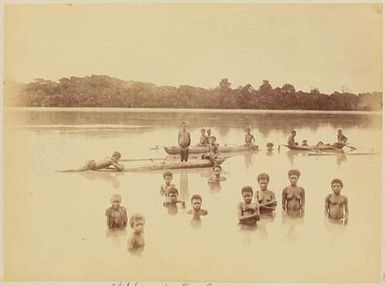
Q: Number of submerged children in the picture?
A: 11